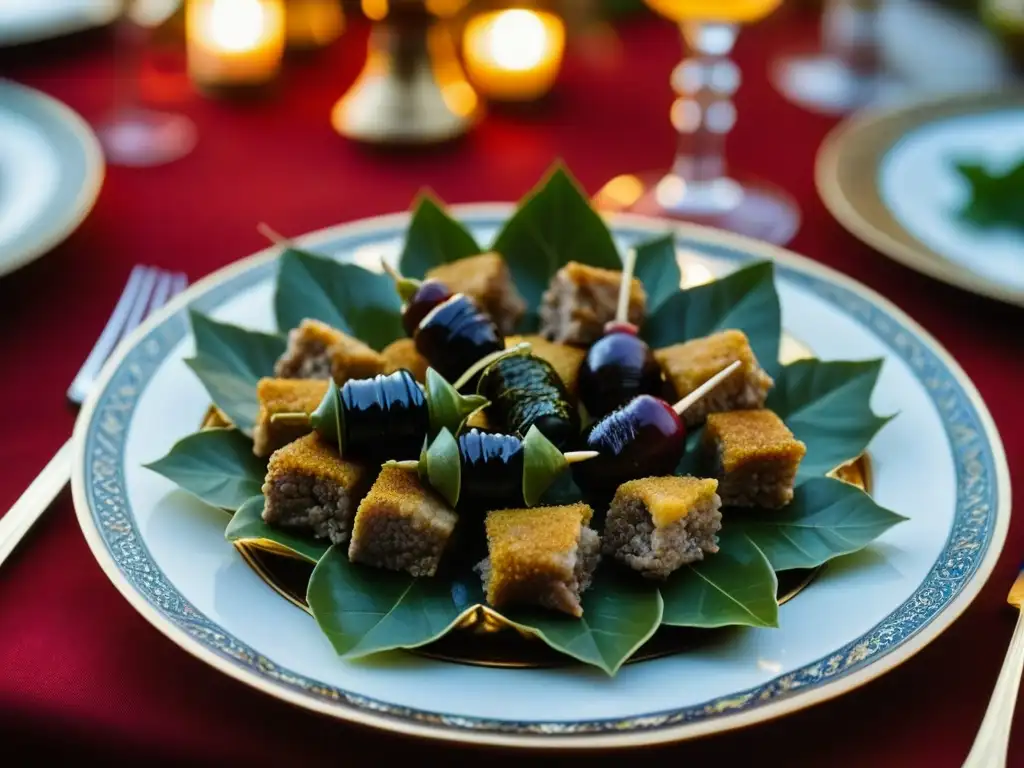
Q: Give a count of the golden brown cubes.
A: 12